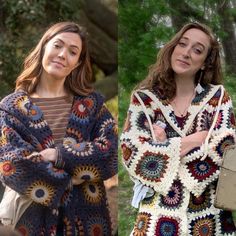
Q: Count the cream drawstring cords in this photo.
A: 2